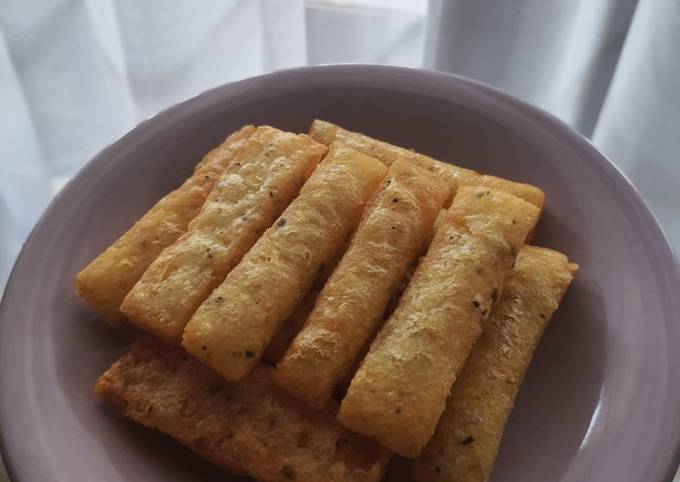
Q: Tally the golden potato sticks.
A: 8